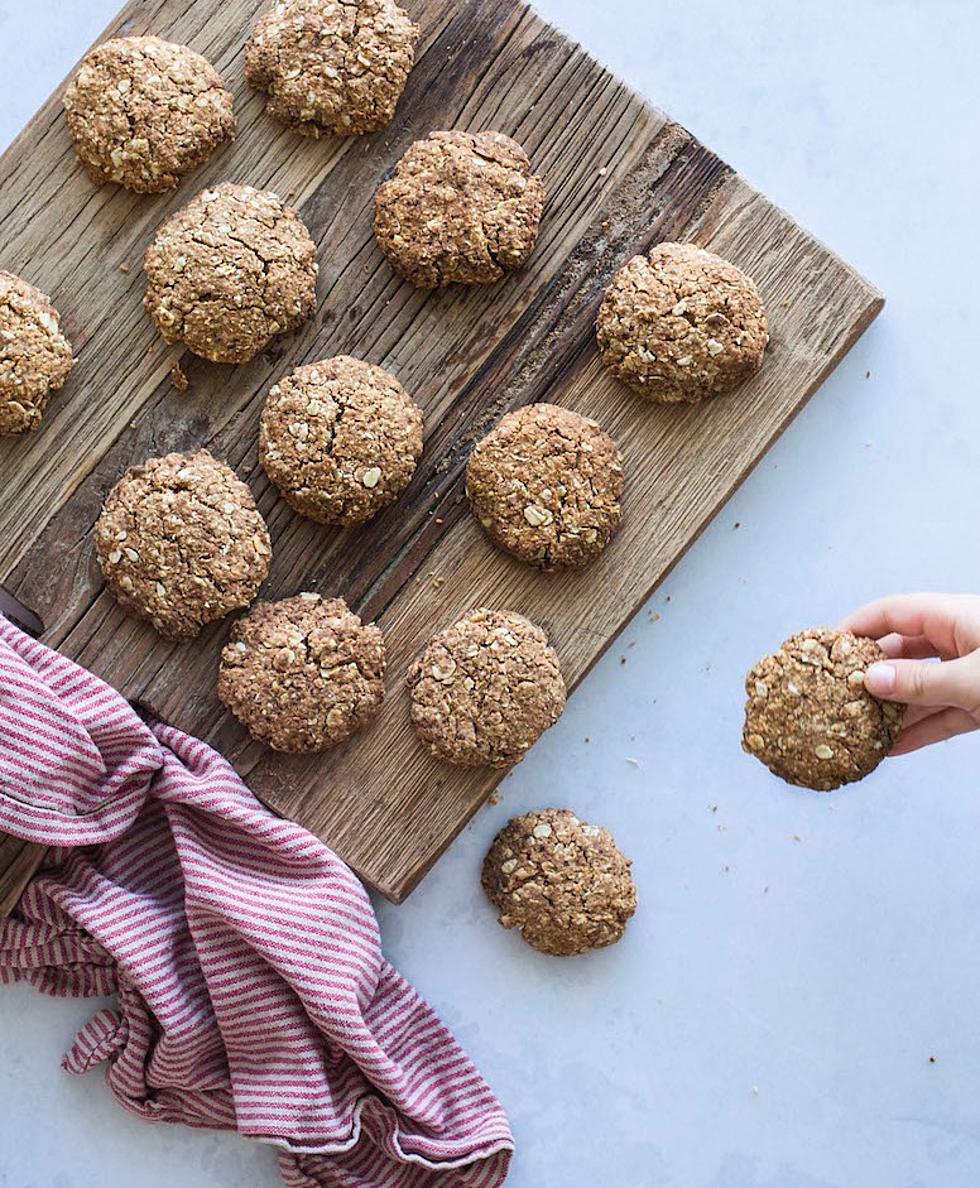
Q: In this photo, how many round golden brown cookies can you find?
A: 13